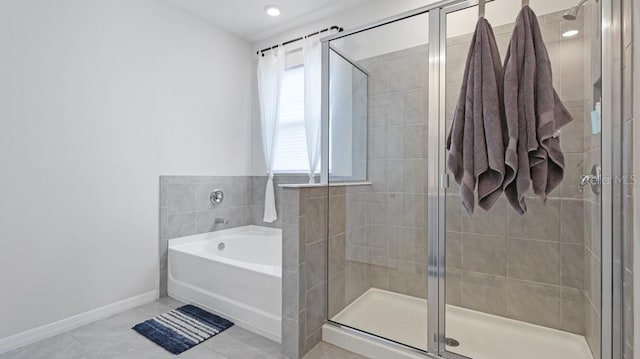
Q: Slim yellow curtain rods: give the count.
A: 0